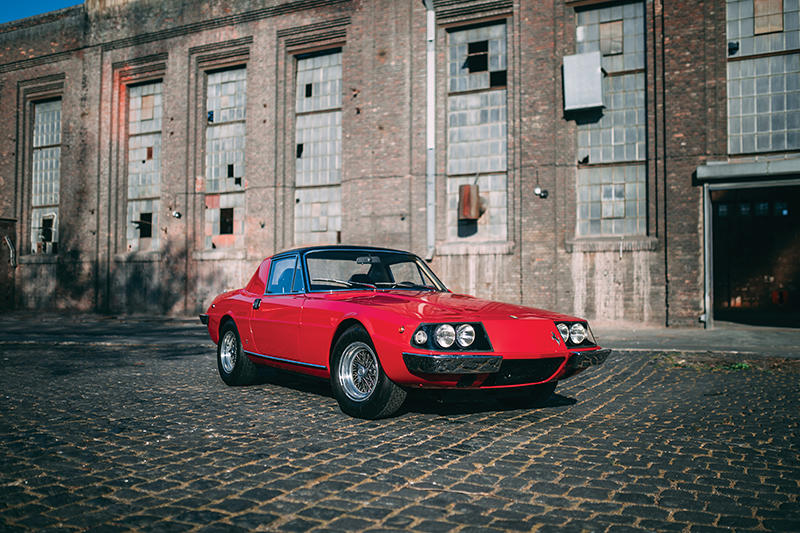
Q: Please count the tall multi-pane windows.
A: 7